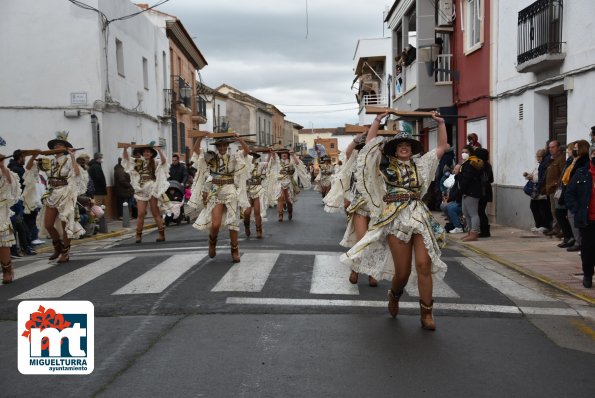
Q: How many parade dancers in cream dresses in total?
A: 9